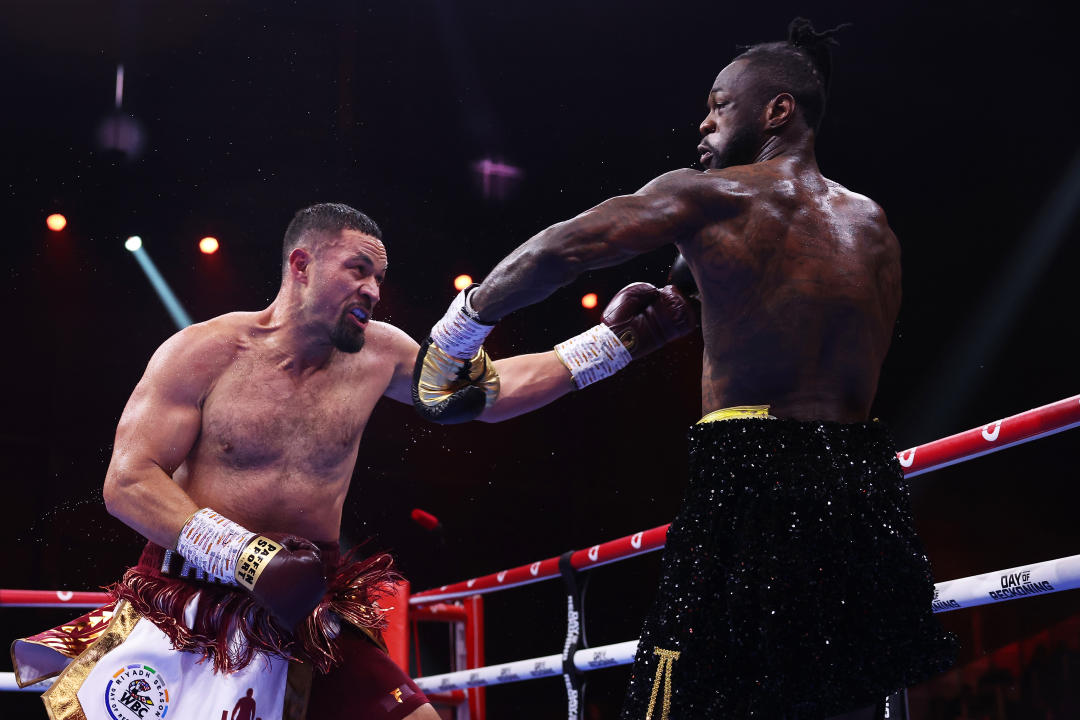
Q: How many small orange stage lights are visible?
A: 4